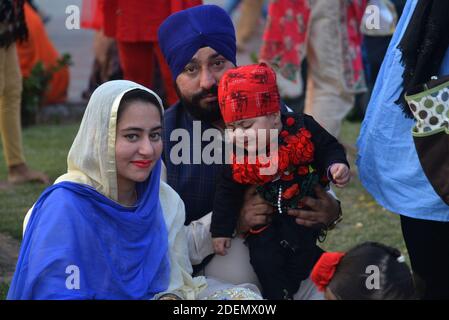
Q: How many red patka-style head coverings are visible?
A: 1